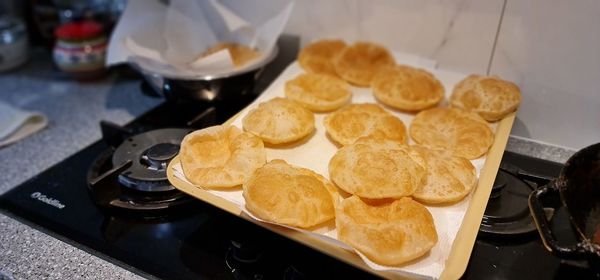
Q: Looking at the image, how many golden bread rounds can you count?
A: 13